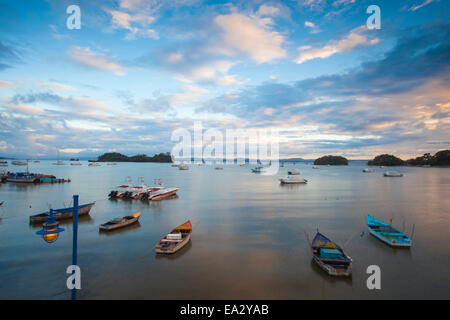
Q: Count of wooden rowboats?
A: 5